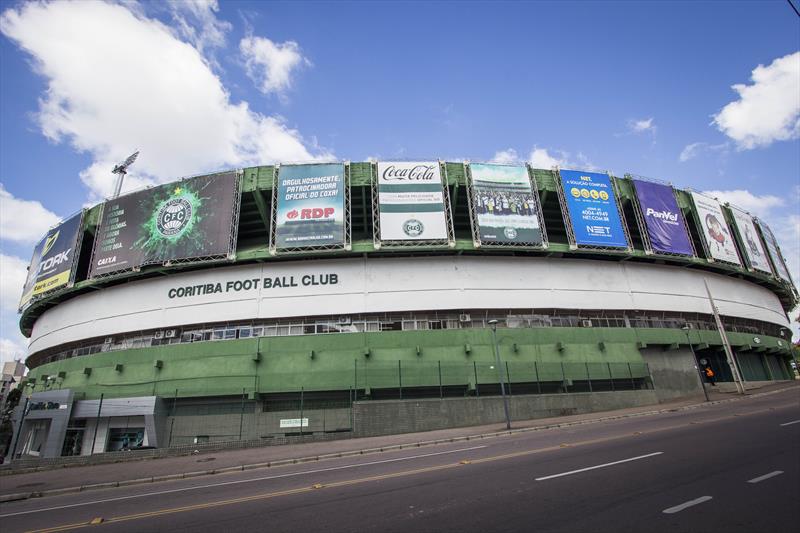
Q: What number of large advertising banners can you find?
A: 10